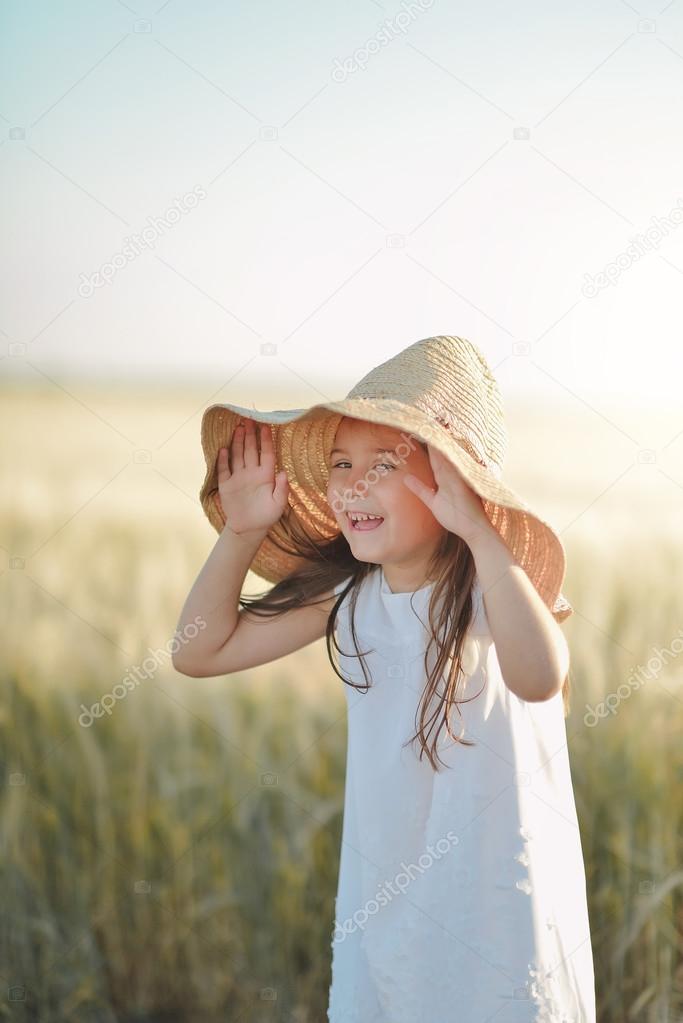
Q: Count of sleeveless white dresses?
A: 1